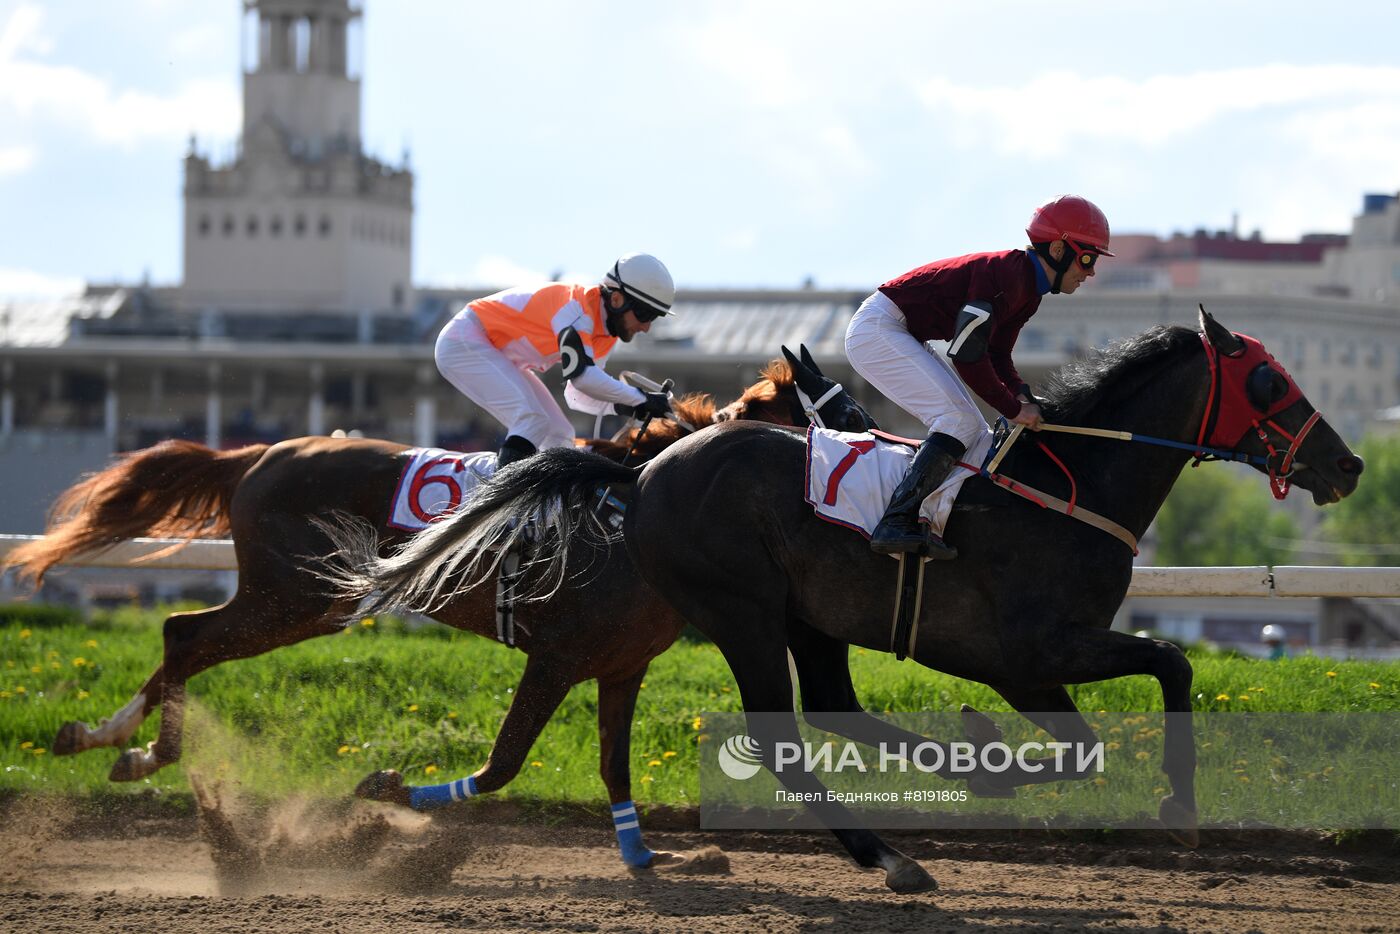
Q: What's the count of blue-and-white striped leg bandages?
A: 2